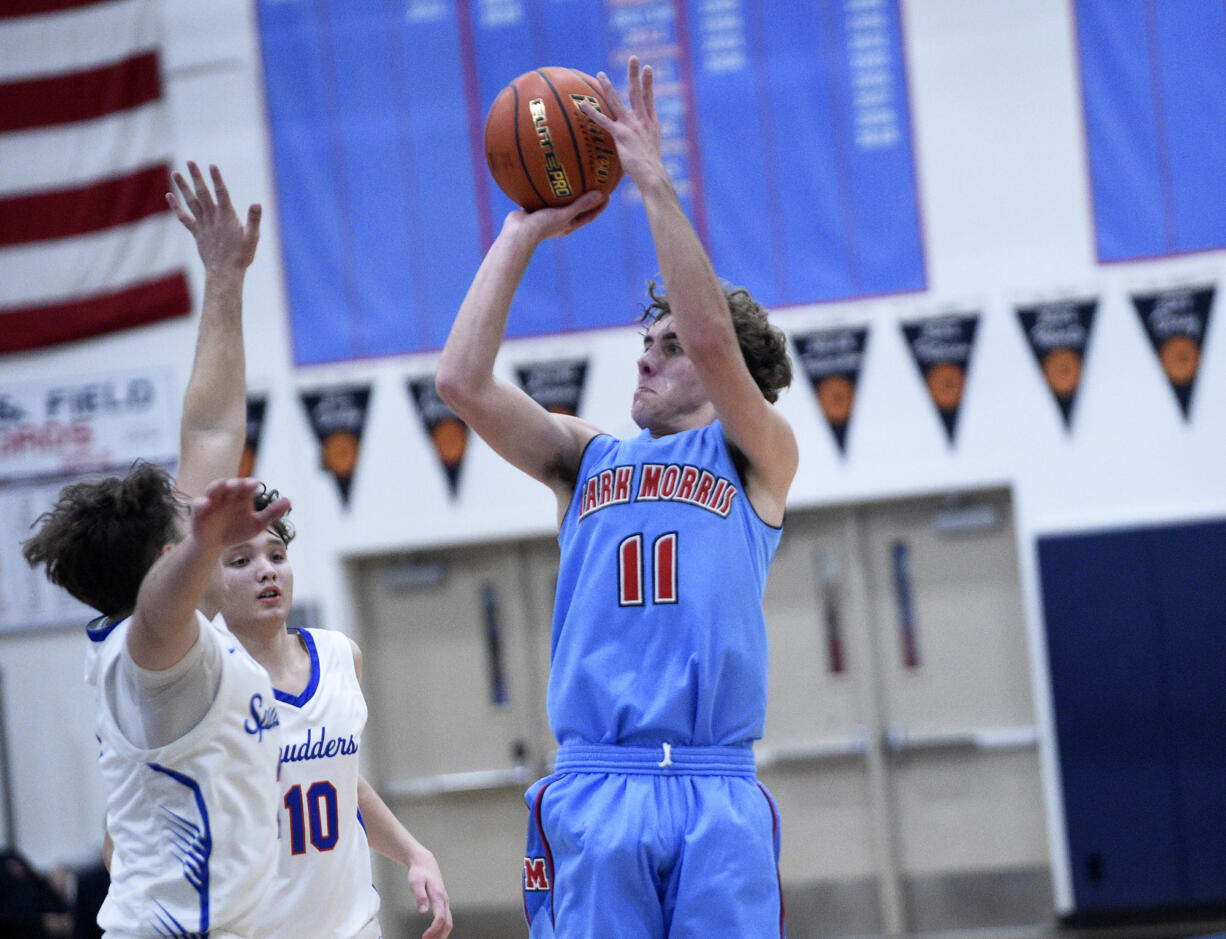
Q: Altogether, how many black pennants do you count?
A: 8